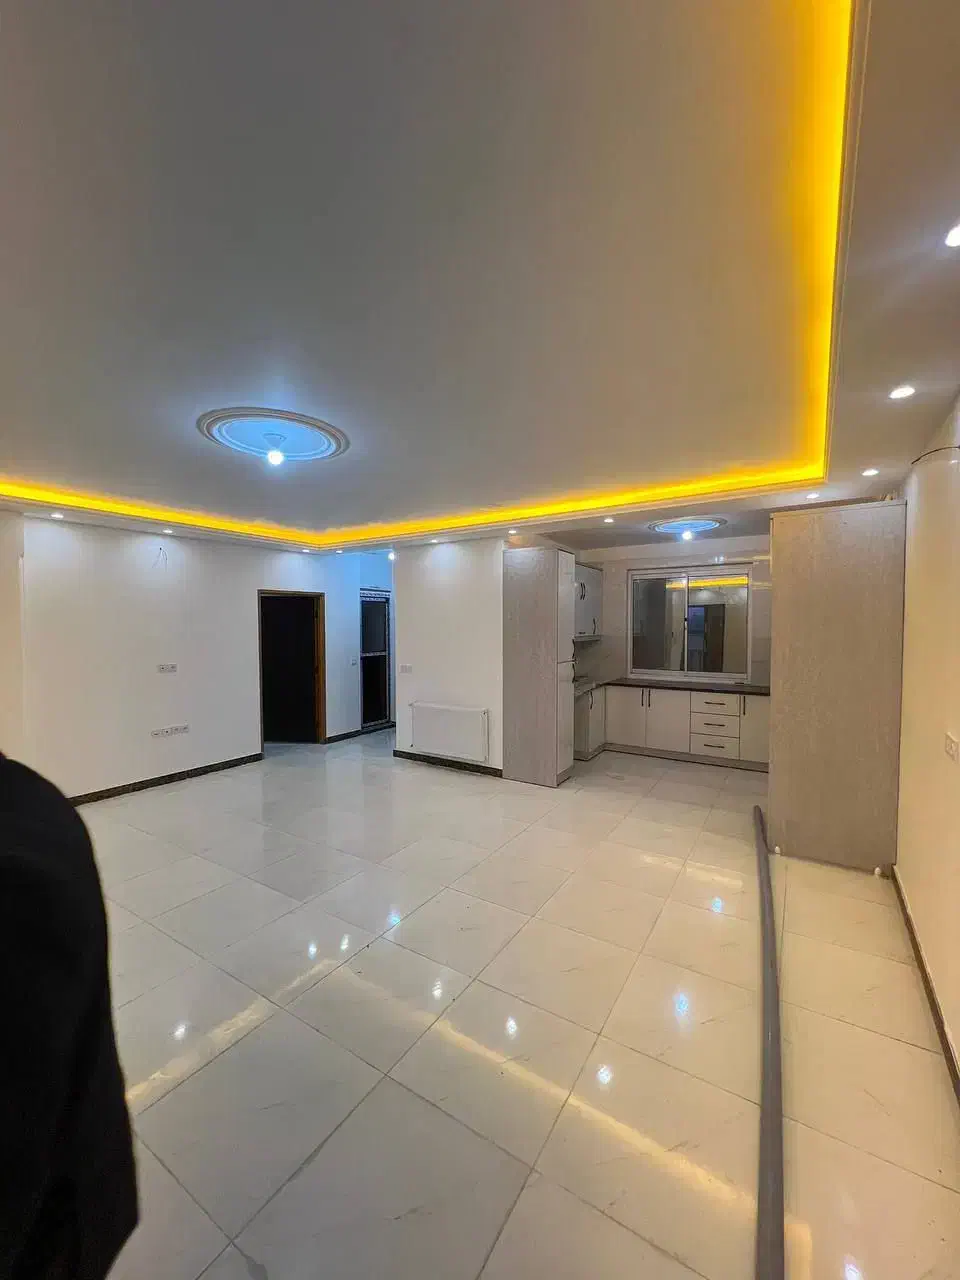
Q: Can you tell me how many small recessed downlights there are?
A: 11